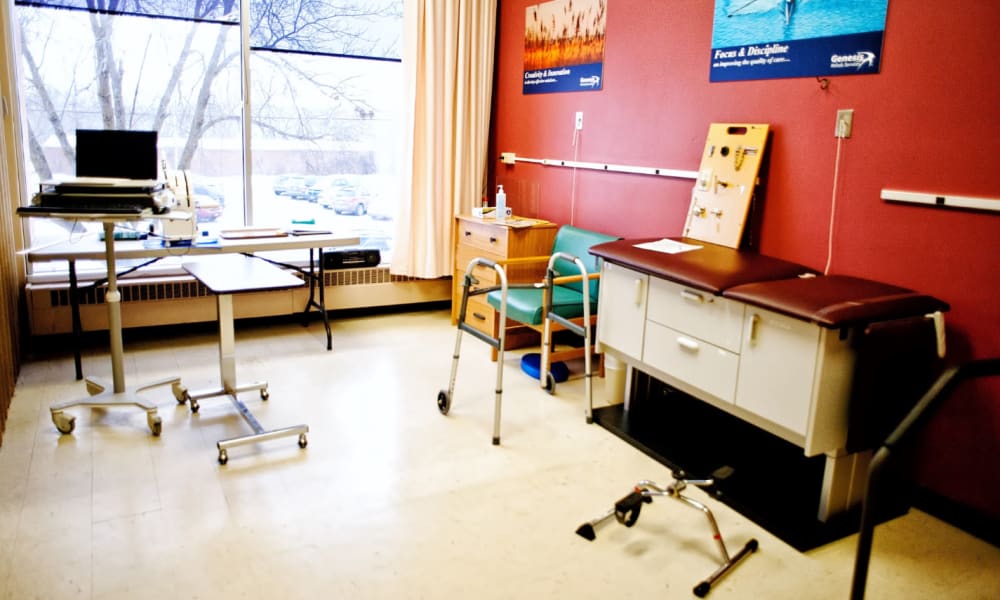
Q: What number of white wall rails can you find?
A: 2